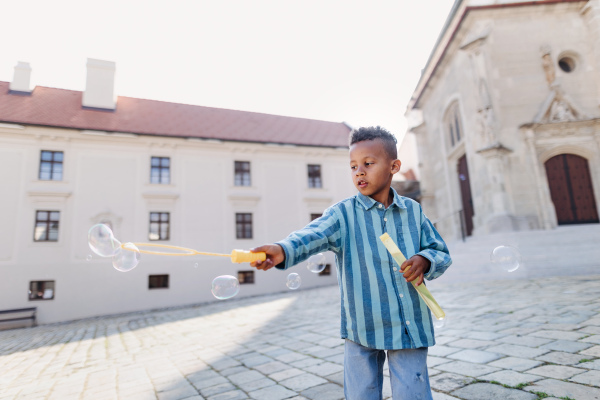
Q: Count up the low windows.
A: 4